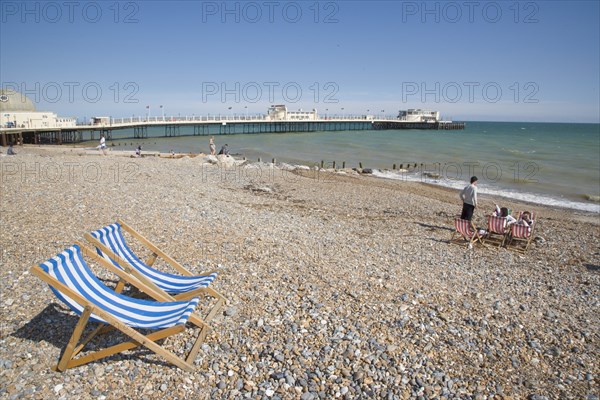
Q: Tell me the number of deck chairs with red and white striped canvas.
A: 3